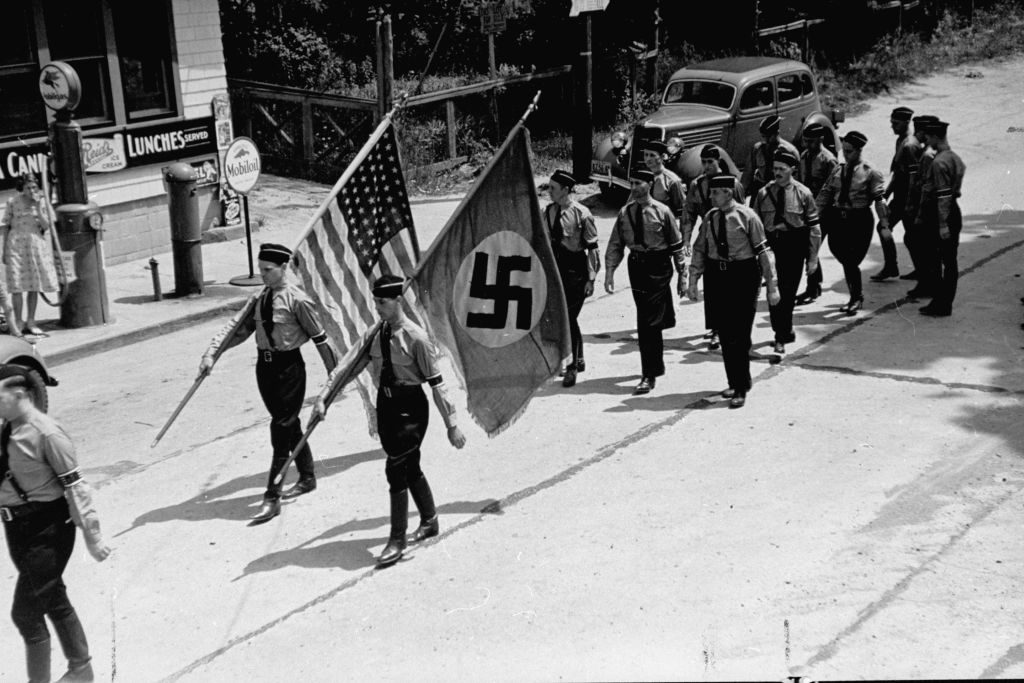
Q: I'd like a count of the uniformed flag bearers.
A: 2